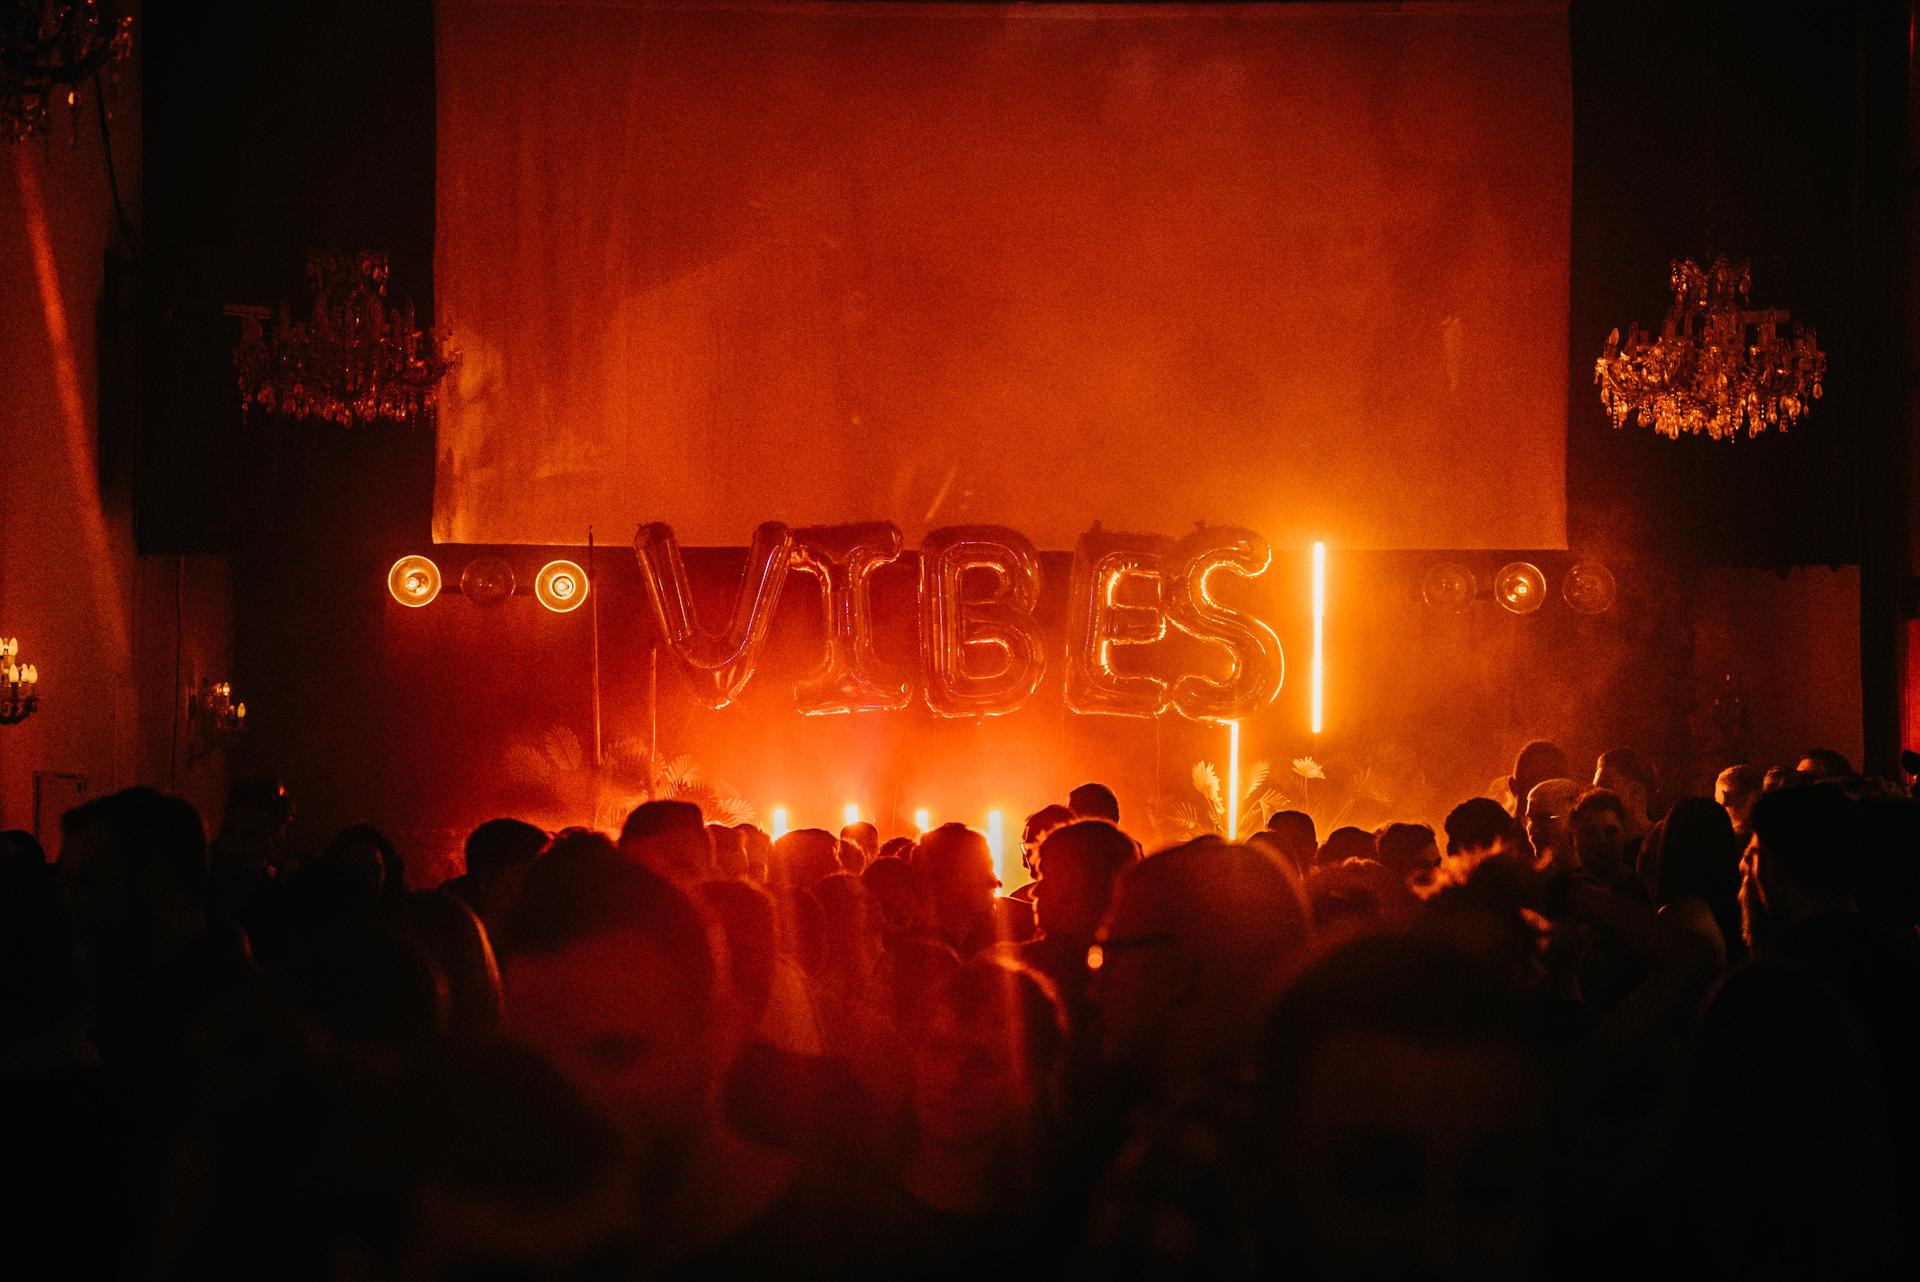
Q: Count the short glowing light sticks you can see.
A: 4